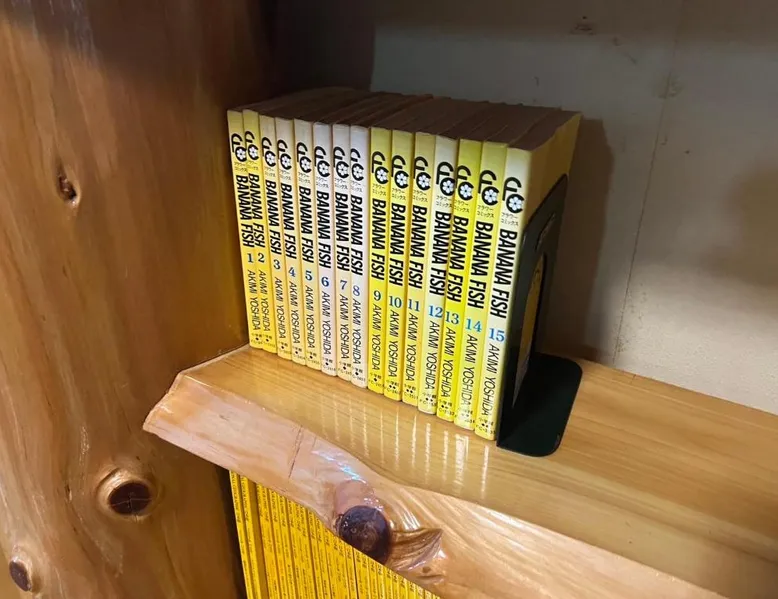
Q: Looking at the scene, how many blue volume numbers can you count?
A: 15